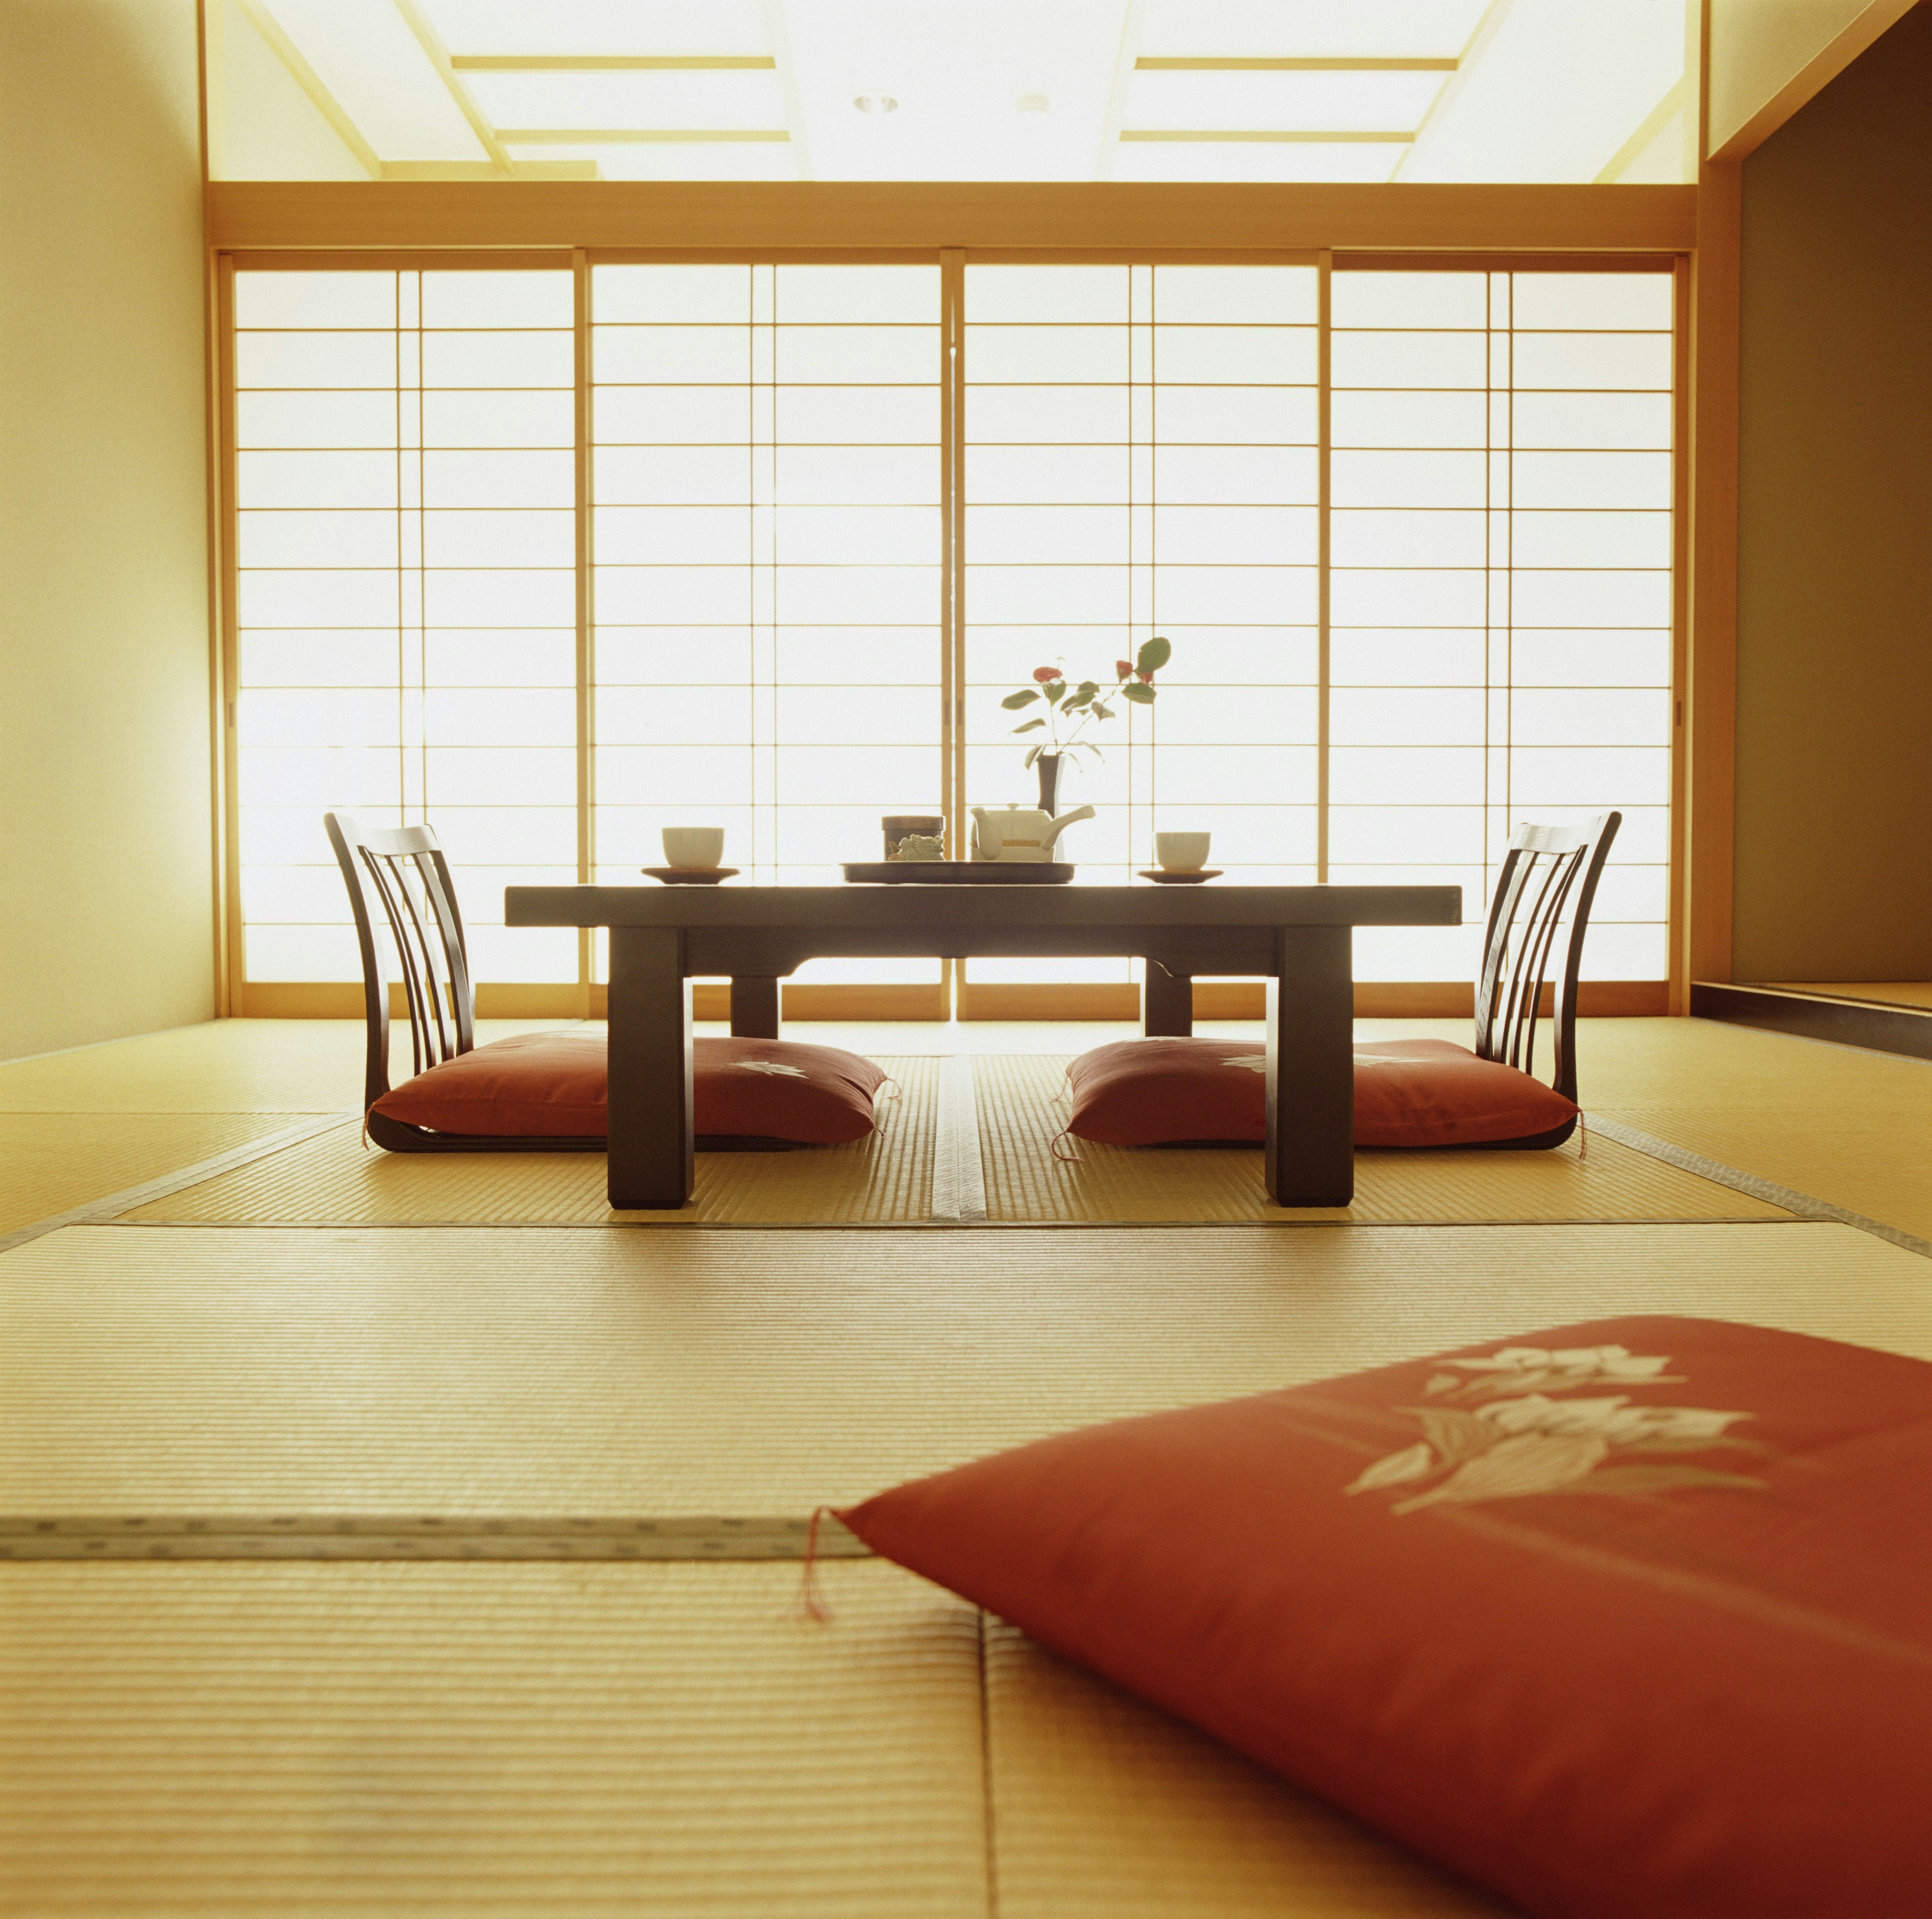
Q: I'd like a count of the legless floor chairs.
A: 2